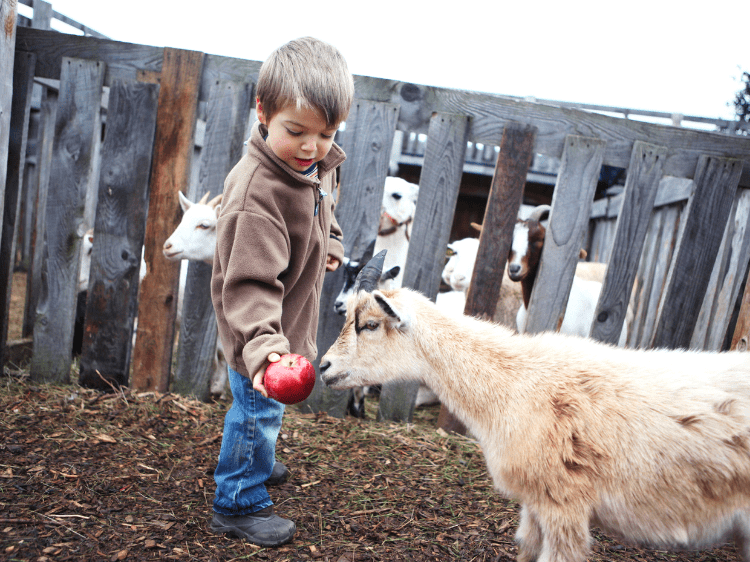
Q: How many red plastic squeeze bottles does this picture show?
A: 0